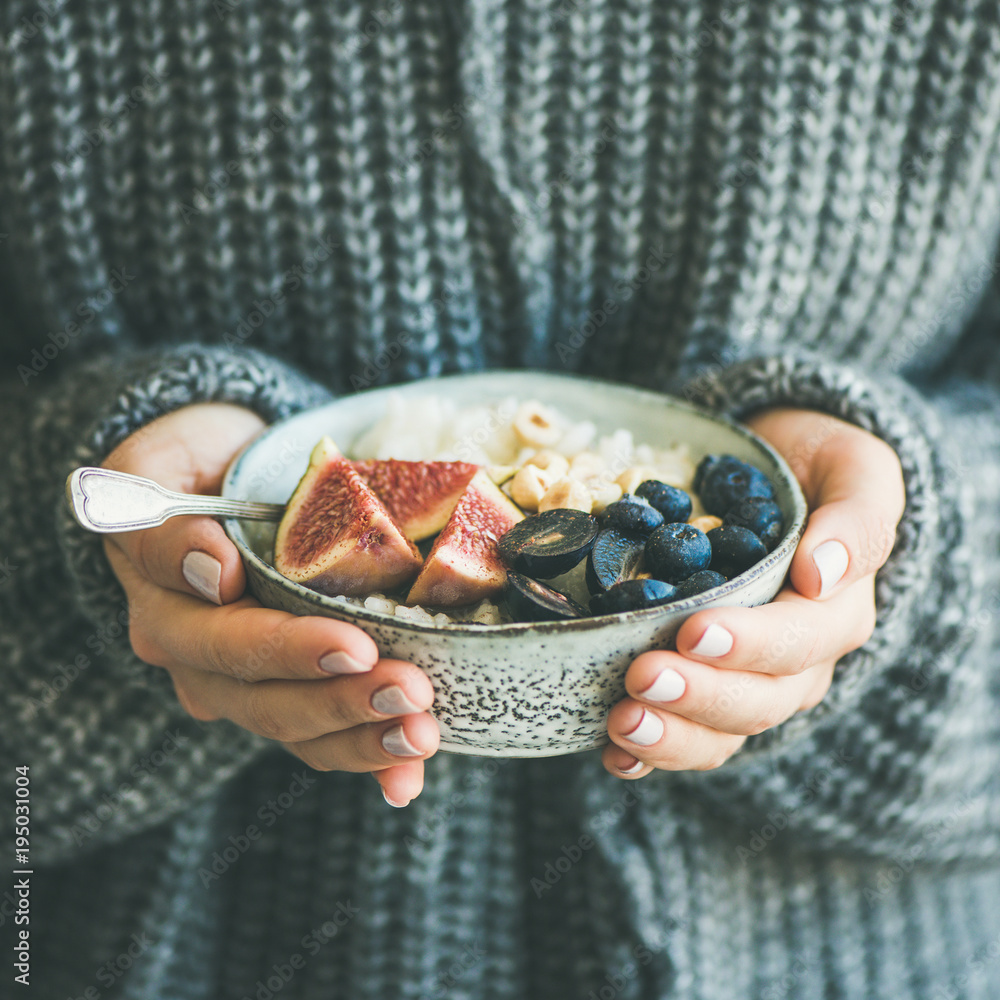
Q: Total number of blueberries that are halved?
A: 3